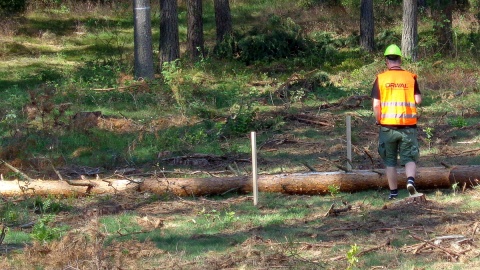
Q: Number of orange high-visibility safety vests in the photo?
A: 1